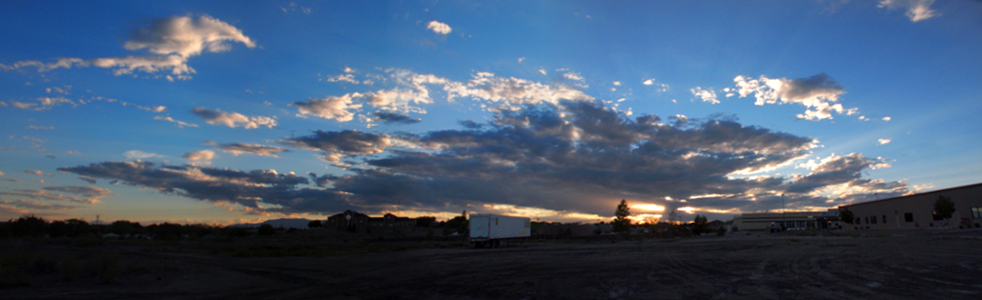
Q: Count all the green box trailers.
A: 0